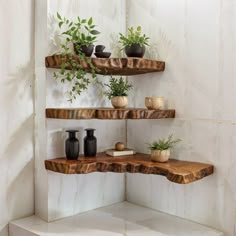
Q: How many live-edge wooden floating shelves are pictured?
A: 3